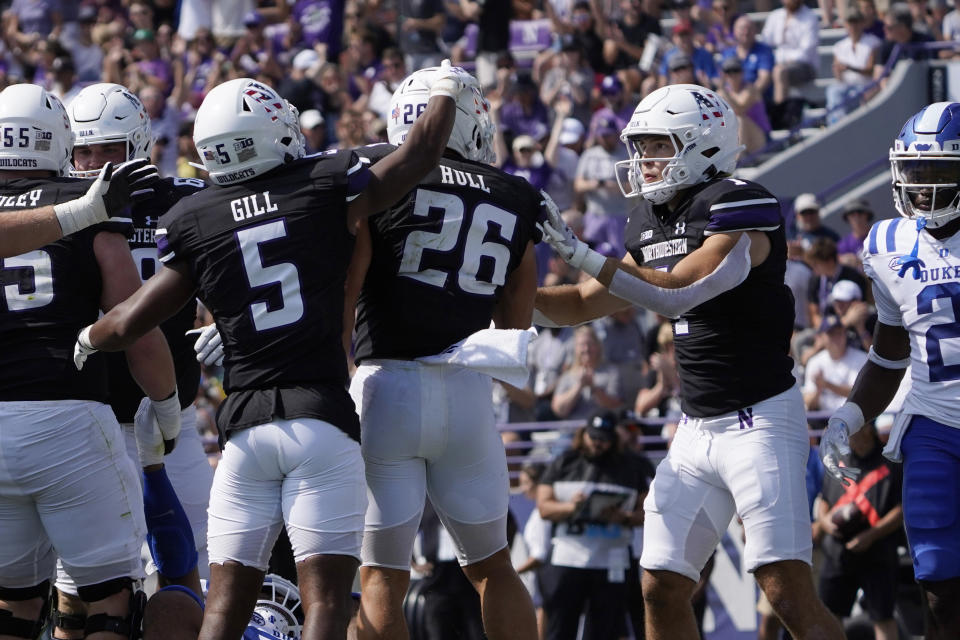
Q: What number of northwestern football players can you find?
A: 5